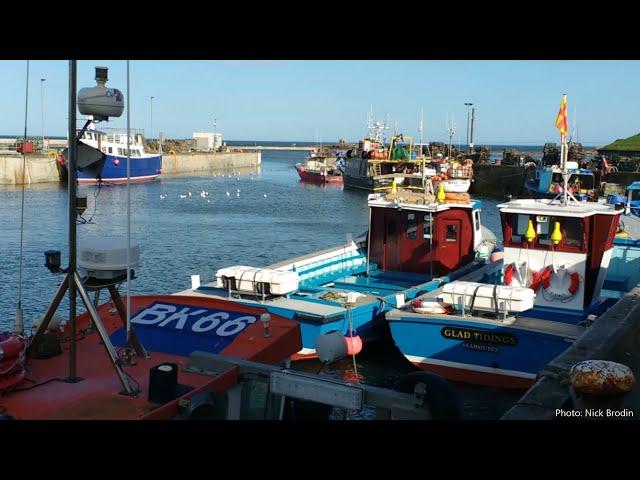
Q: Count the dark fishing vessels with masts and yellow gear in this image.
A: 1